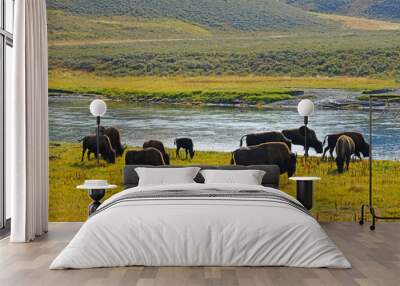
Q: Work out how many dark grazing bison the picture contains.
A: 10